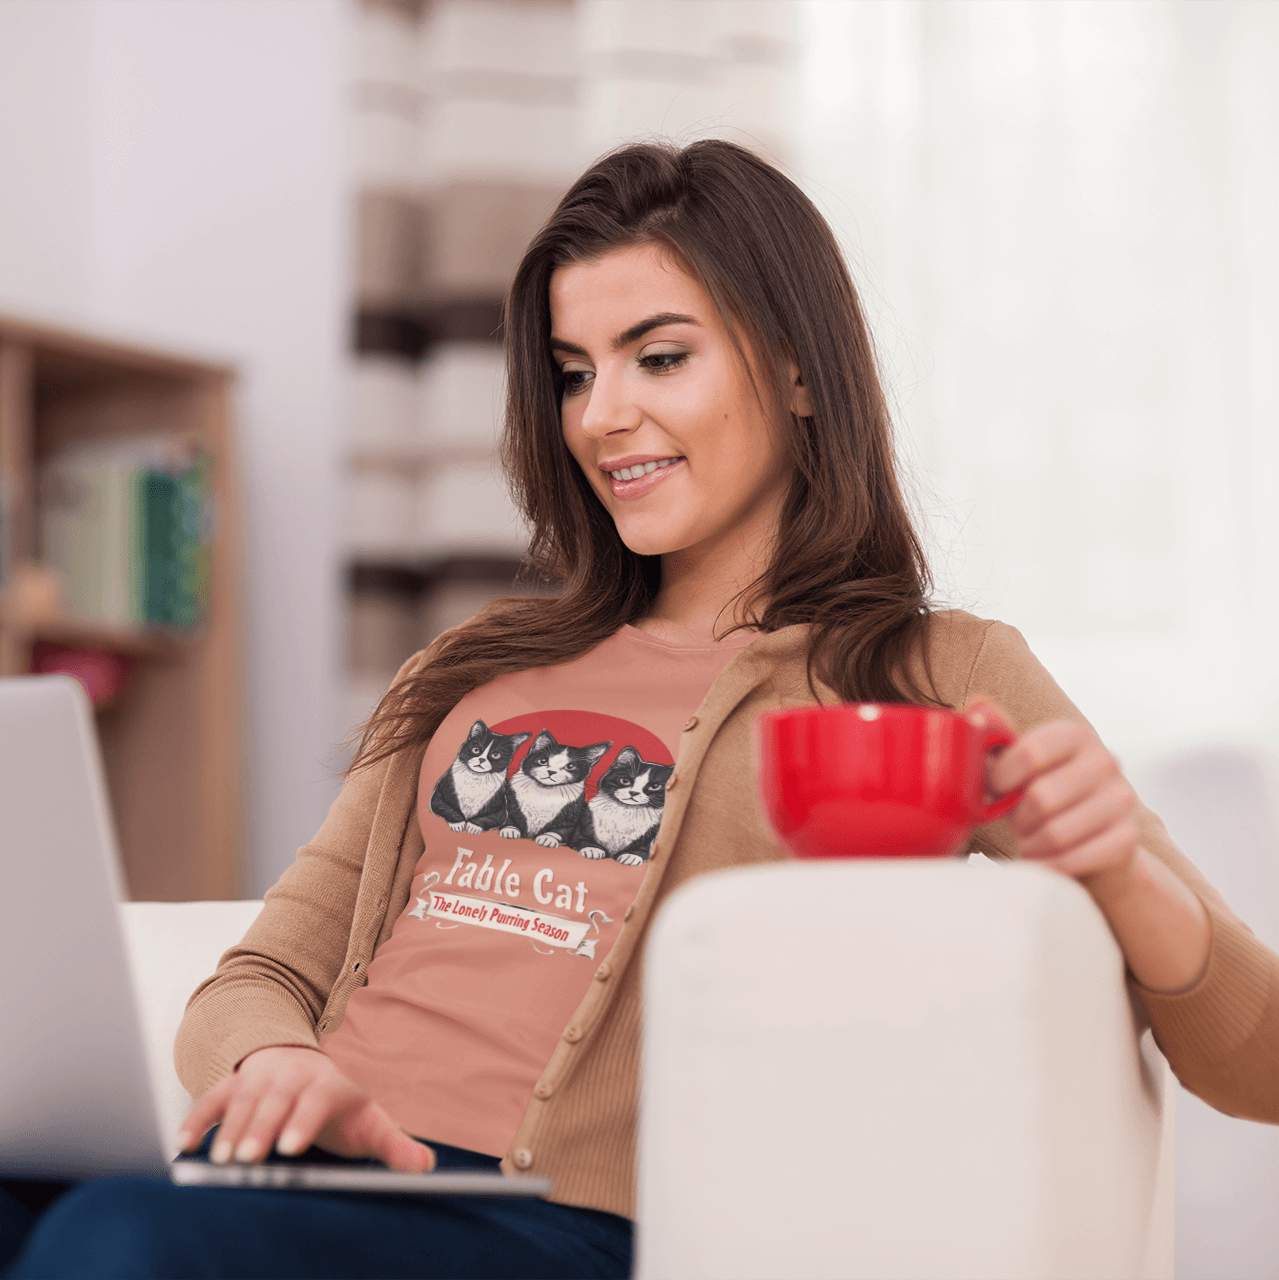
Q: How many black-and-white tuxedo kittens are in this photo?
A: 3